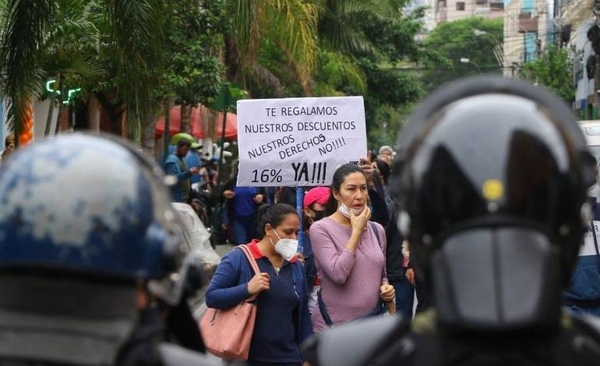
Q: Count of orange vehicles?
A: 0